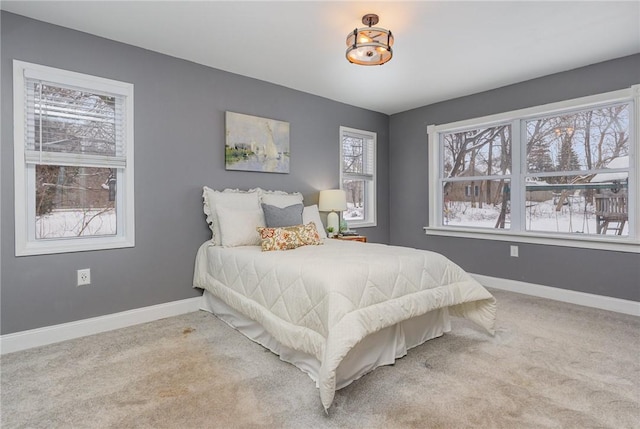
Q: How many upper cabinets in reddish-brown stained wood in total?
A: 0